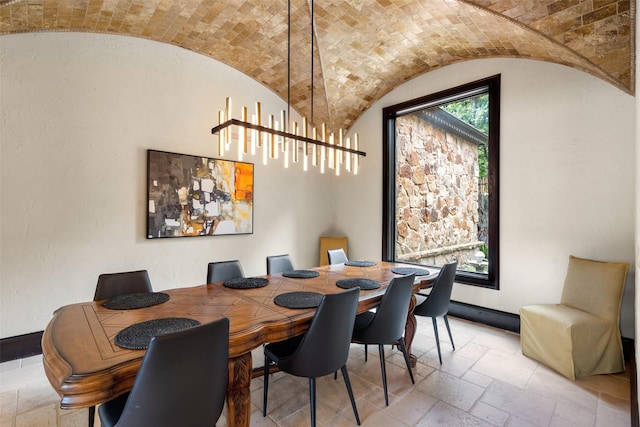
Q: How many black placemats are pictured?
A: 8